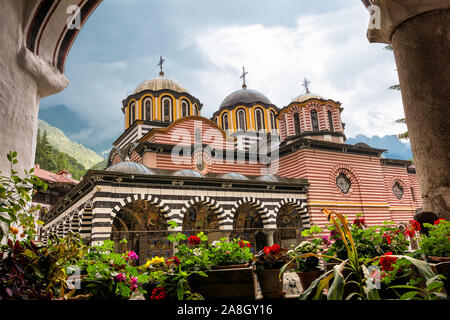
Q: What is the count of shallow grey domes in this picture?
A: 4